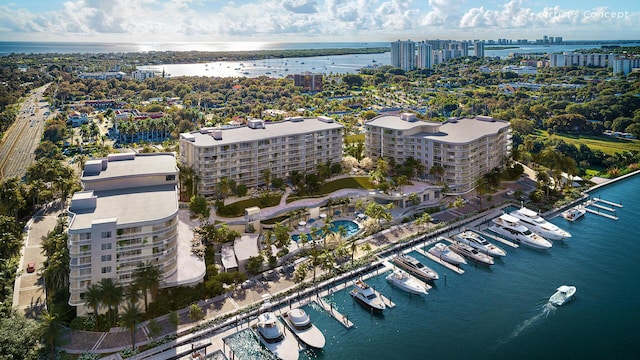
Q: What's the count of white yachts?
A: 12